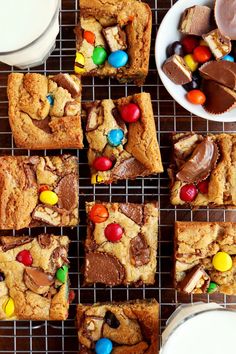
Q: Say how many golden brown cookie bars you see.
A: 9